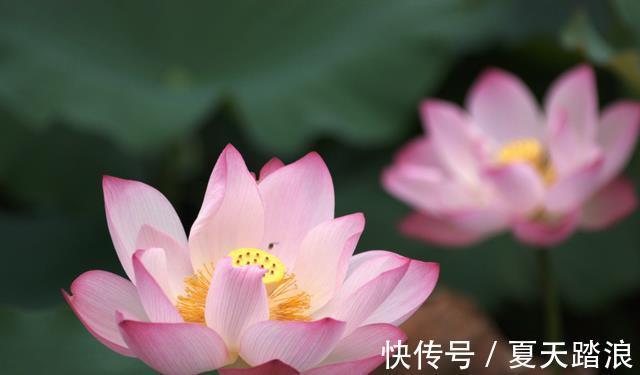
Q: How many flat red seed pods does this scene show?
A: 0